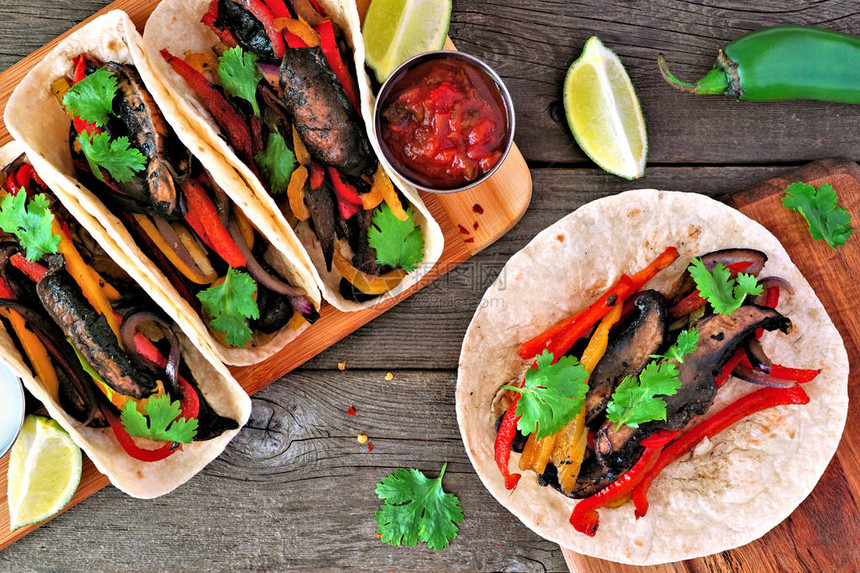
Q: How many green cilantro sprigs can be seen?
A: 14